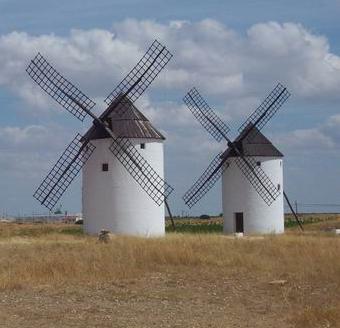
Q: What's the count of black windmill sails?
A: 8